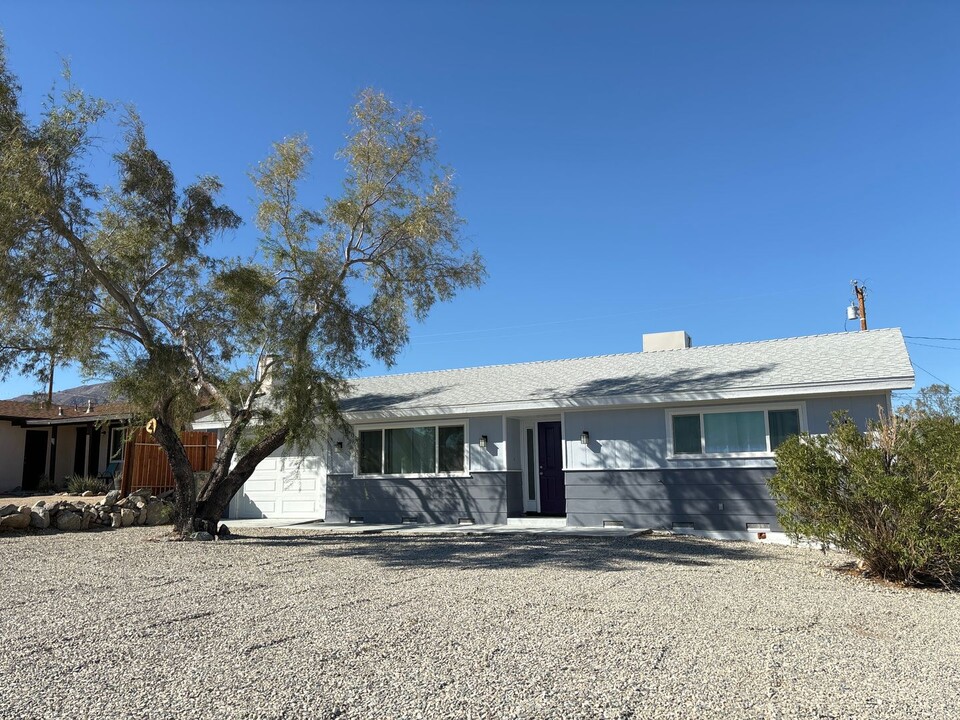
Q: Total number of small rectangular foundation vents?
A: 6